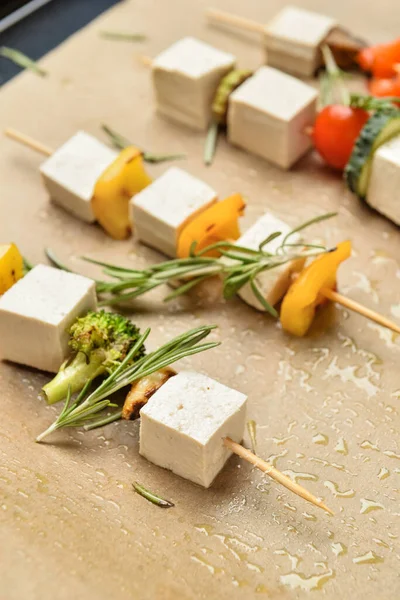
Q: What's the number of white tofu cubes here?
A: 9